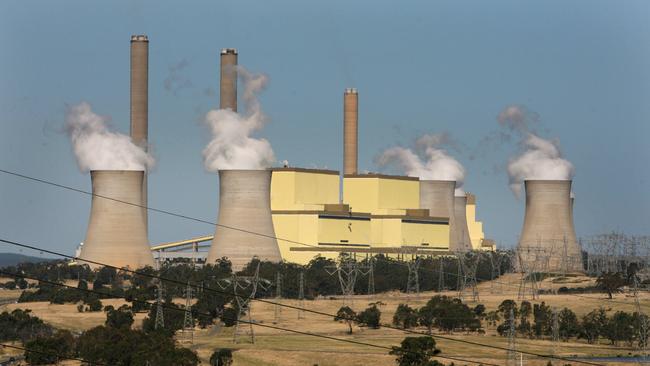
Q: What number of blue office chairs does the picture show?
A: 0